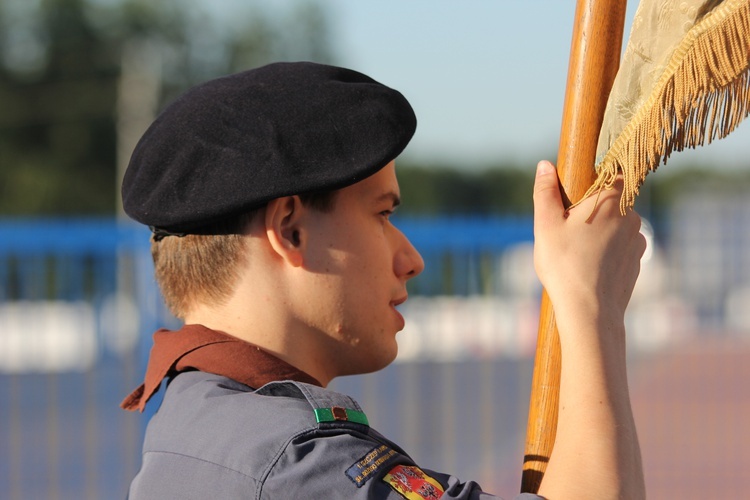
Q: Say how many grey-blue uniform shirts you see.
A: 1